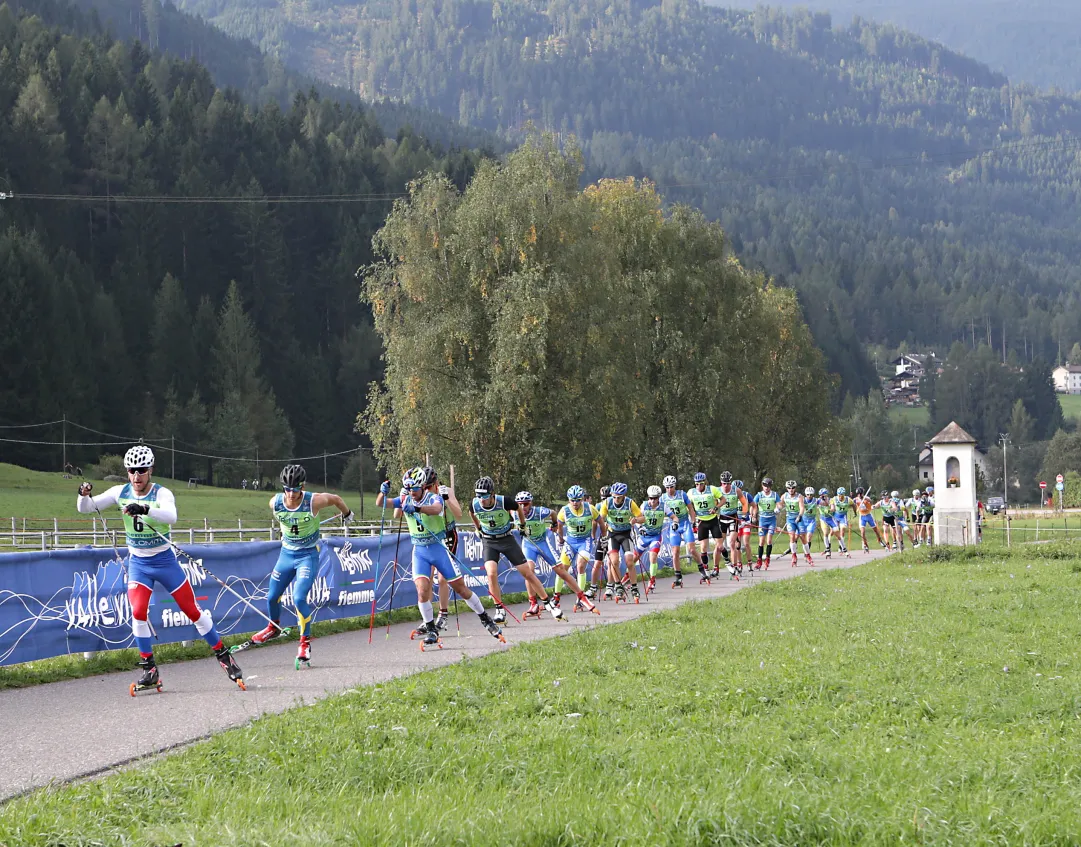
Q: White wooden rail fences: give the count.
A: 1